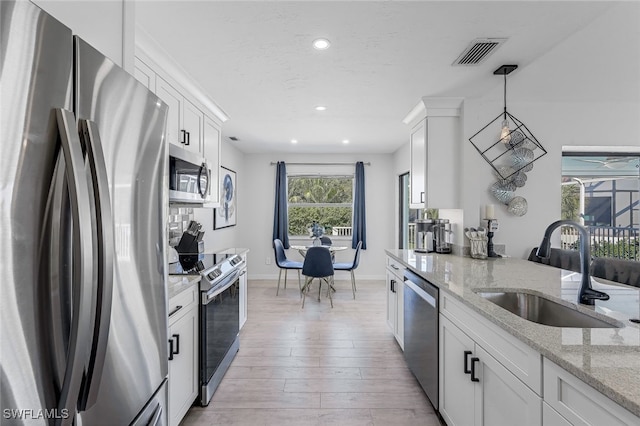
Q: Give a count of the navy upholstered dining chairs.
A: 4